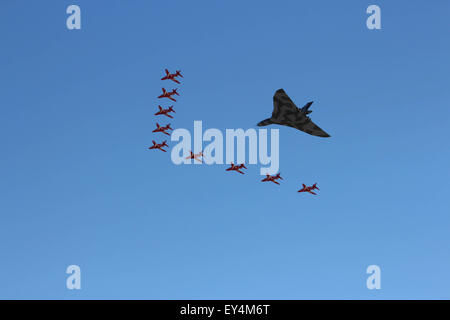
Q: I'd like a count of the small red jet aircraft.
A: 9